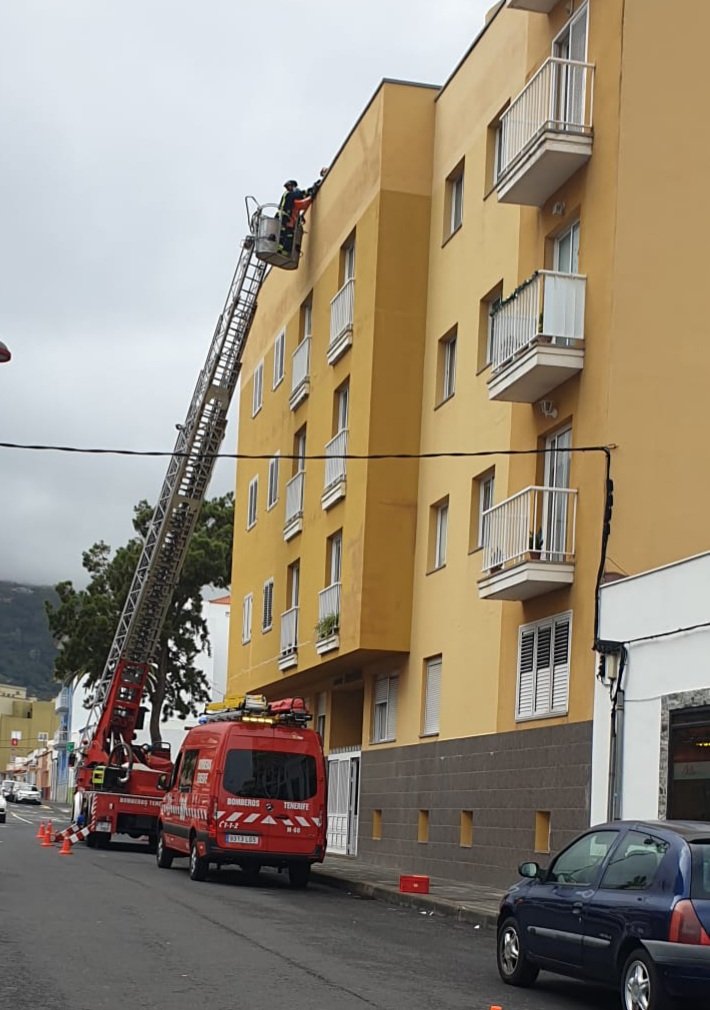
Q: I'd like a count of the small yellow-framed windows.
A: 4